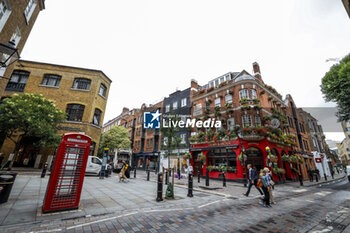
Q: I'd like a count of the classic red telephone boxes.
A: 1